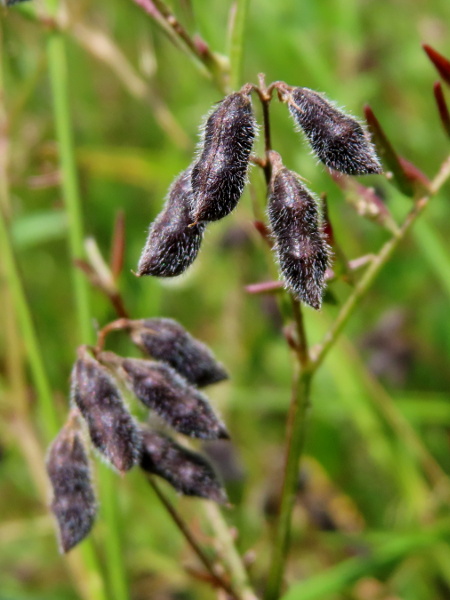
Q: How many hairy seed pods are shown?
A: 9